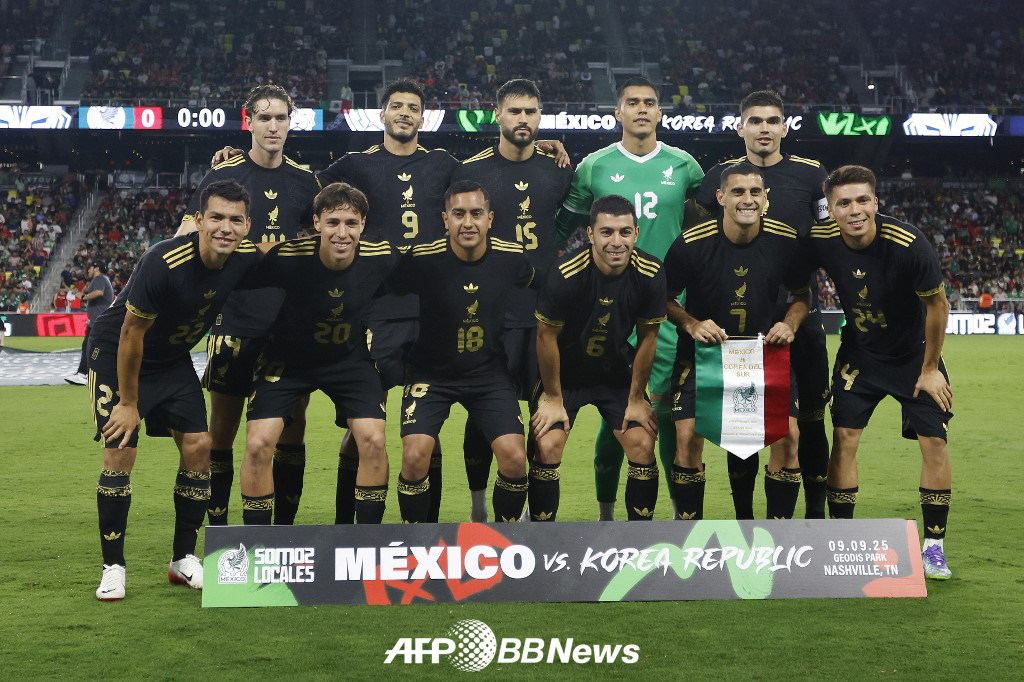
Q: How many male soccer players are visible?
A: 11